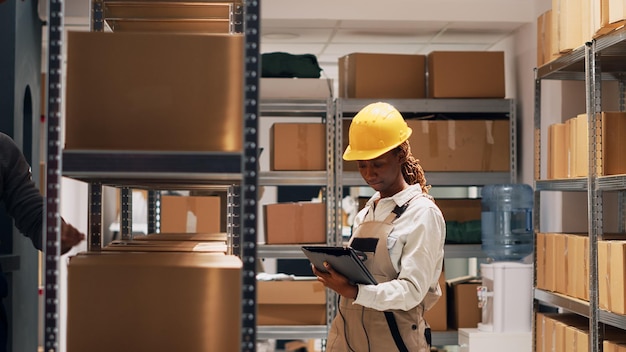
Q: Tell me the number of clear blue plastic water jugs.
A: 1